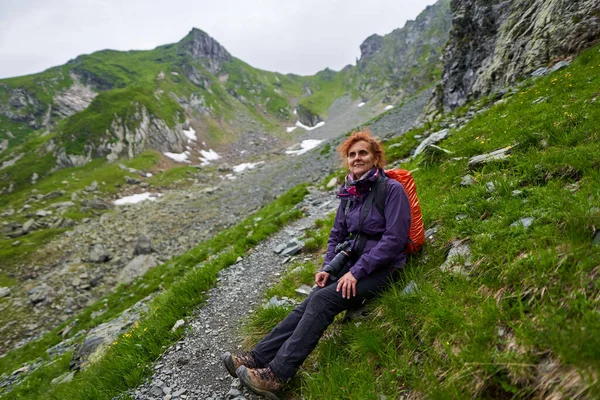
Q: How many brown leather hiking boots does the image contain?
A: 2